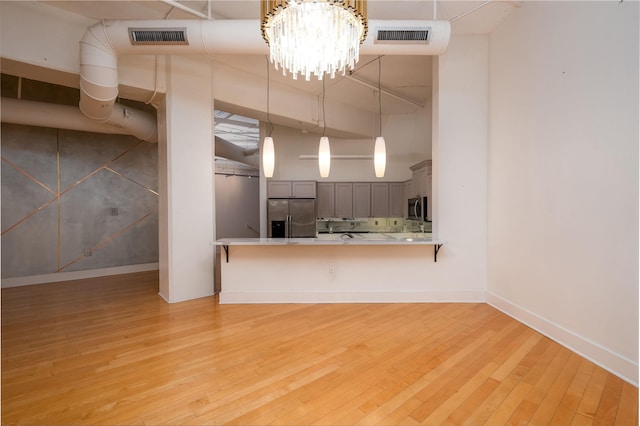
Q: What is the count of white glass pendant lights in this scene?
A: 3